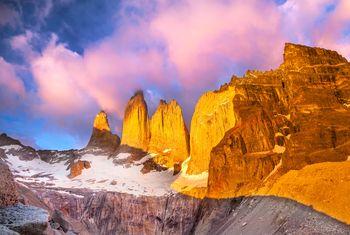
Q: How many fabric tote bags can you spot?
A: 0